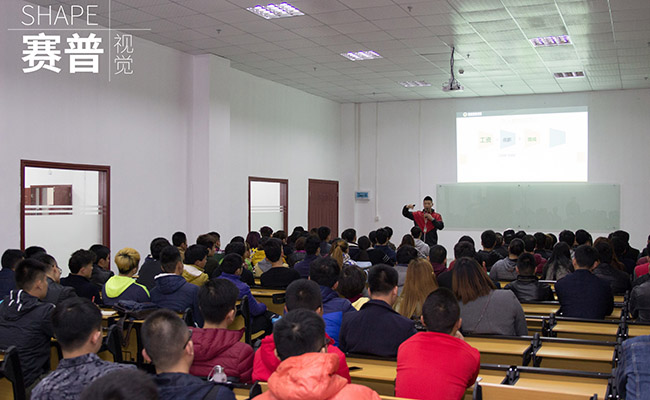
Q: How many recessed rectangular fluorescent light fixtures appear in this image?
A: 5